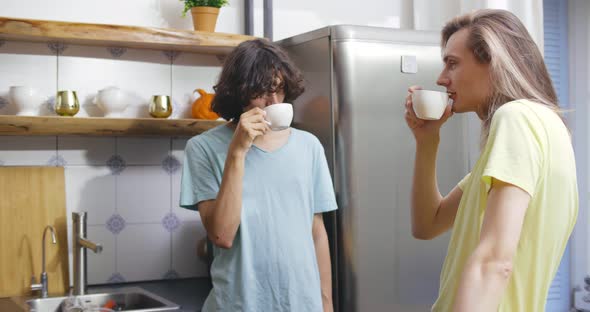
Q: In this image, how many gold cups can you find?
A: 2